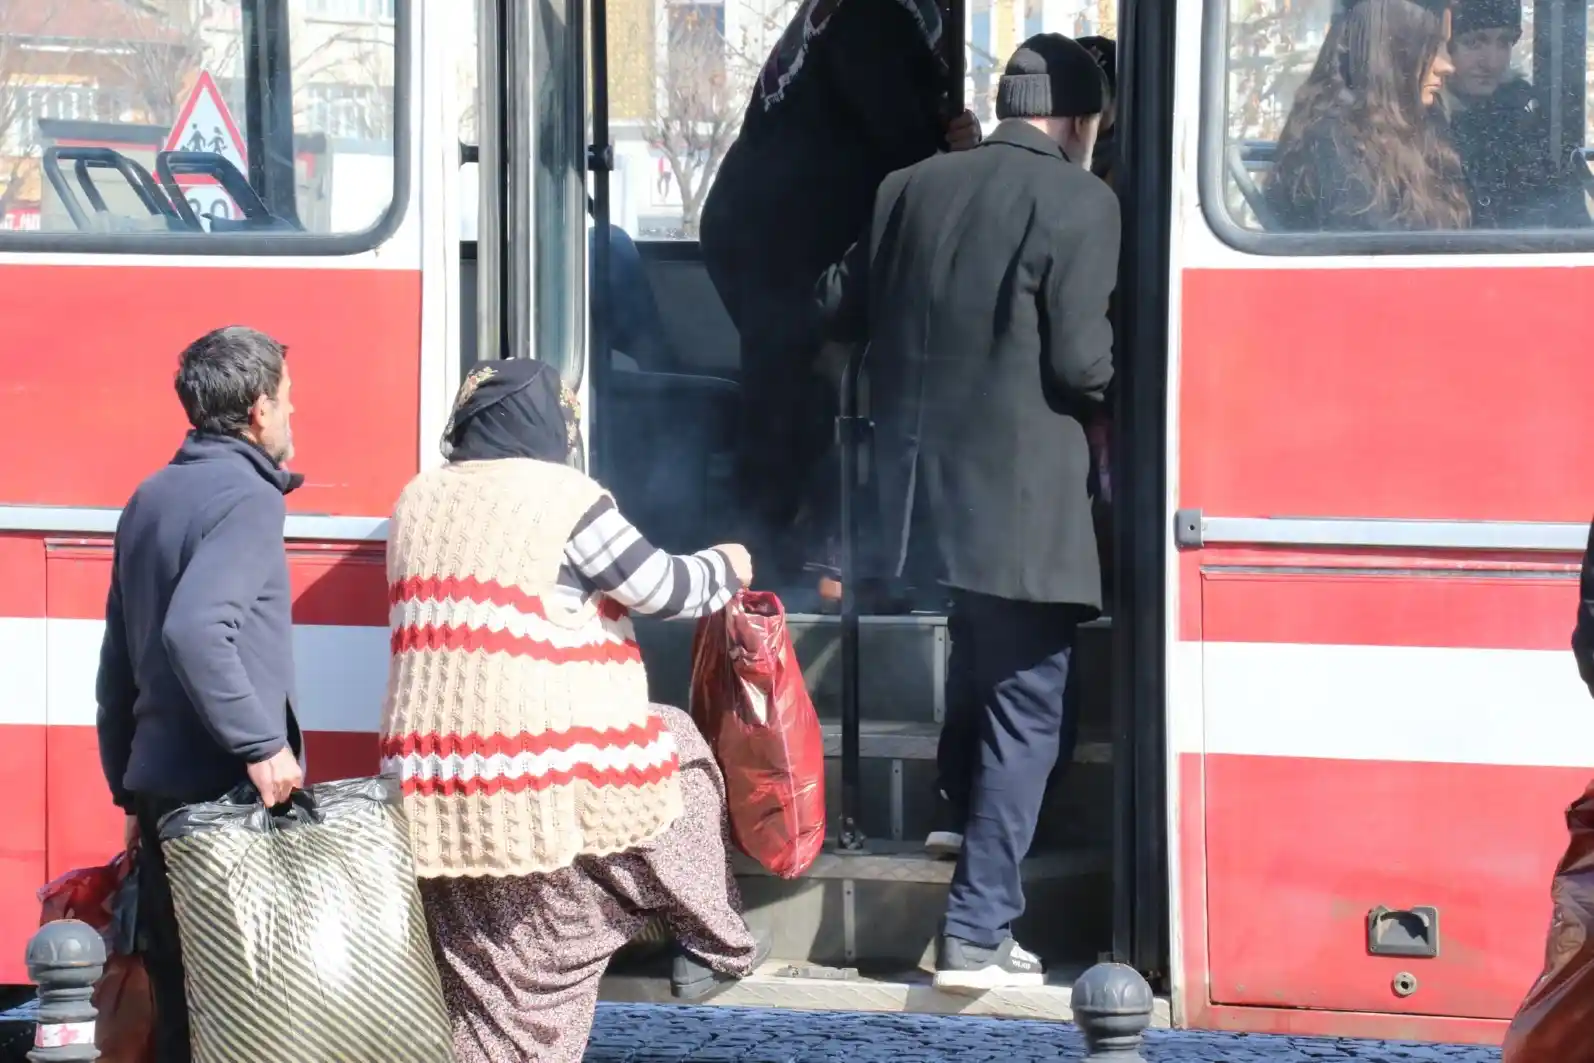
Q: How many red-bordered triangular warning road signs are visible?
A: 1